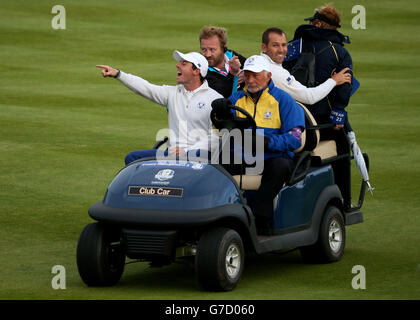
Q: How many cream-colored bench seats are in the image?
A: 2